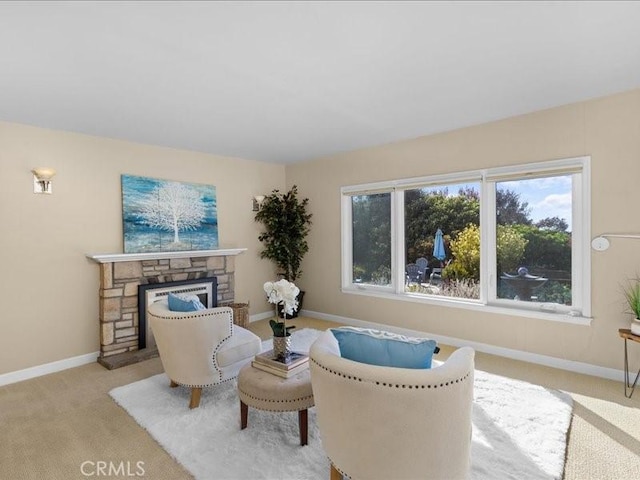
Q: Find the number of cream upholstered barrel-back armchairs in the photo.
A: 2